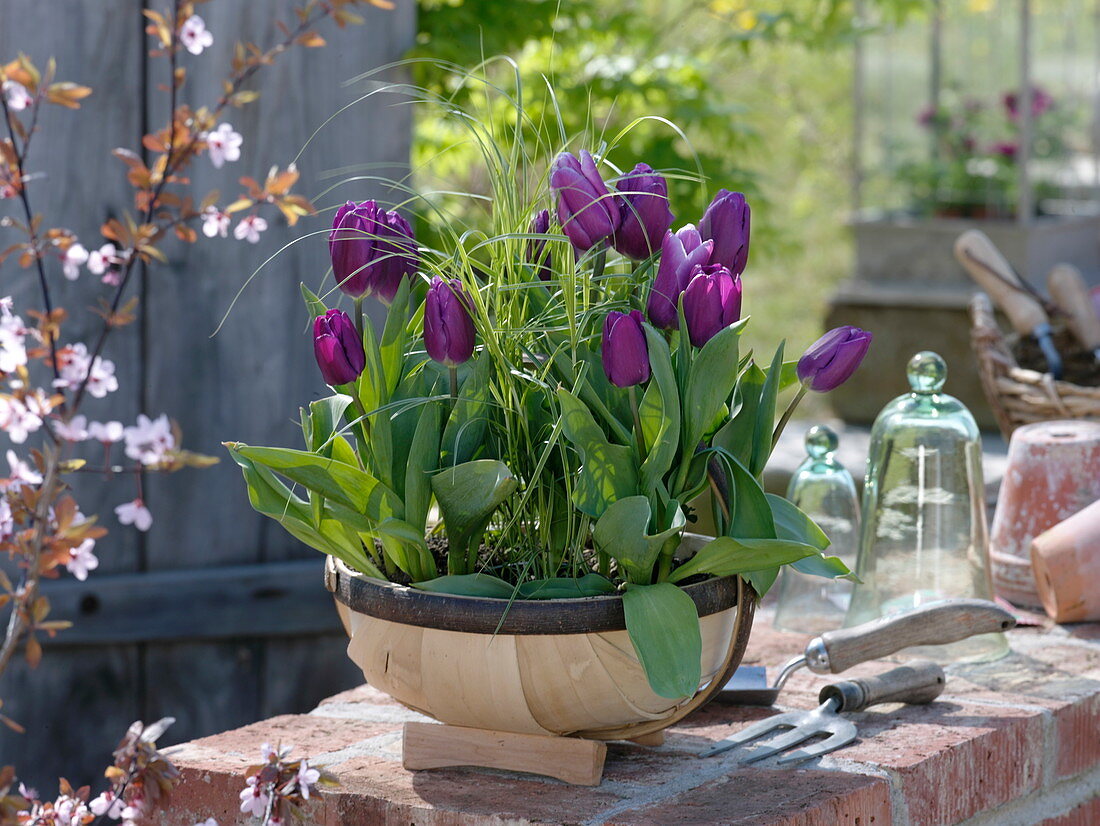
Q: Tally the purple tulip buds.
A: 12